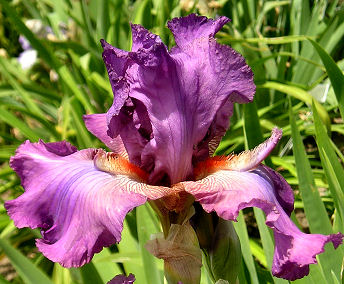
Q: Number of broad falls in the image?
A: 2